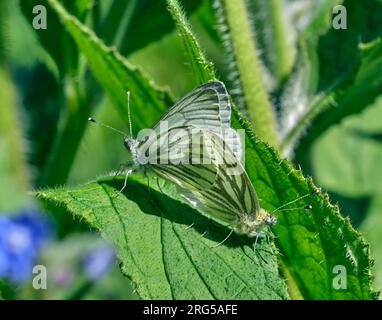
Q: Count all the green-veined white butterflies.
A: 2